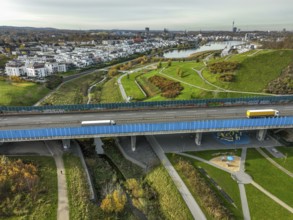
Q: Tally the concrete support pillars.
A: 4